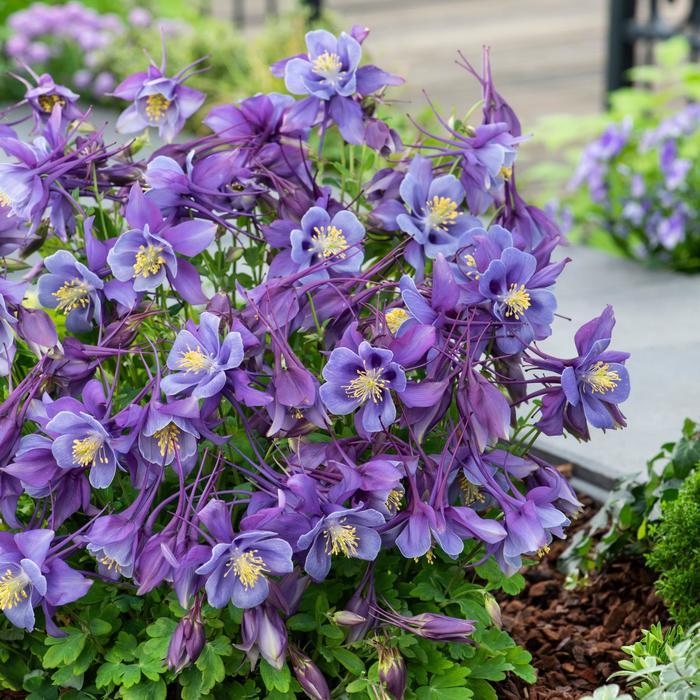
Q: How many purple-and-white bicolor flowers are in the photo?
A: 0